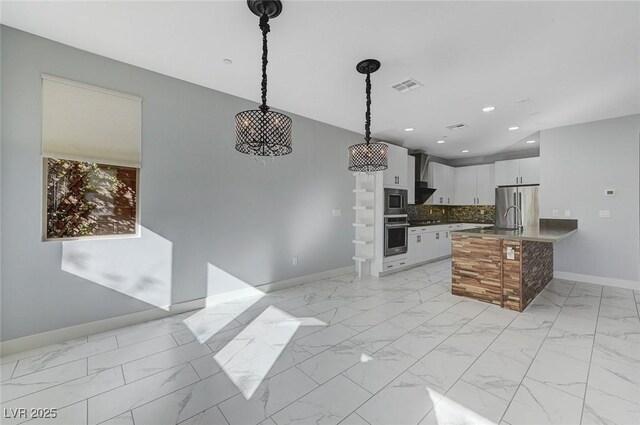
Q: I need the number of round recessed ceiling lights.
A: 6